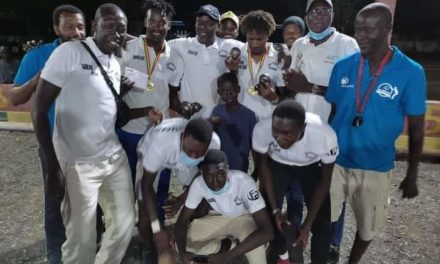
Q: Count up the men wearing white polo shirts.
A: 8